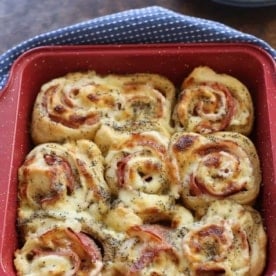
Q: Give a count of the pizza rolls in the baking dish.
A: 9